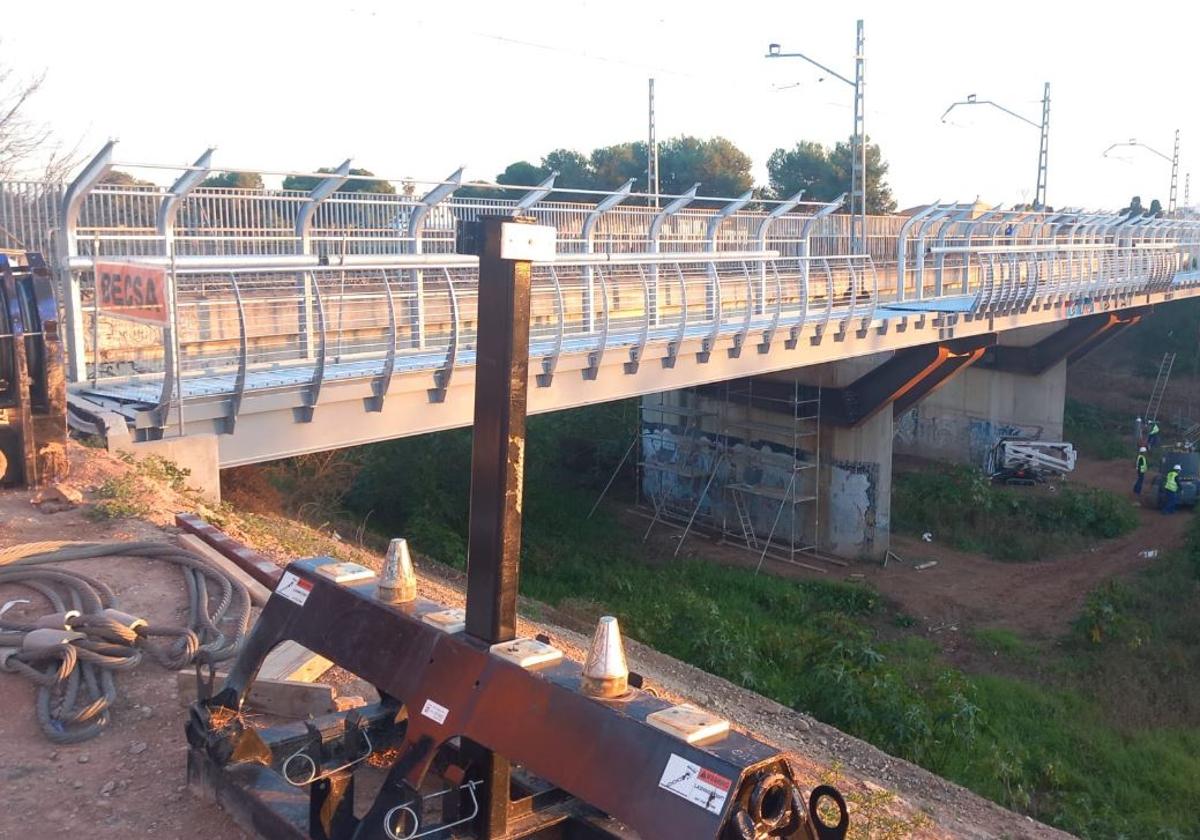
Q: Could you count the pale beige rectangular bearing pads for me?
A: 4